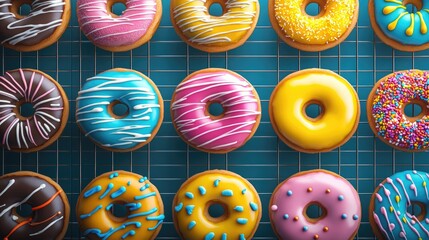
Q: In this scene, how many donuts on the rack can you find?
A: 15